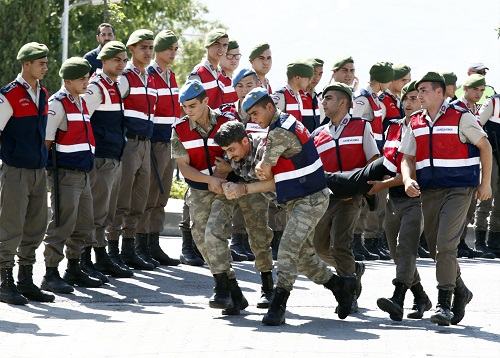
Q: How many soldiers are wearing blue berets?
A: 3